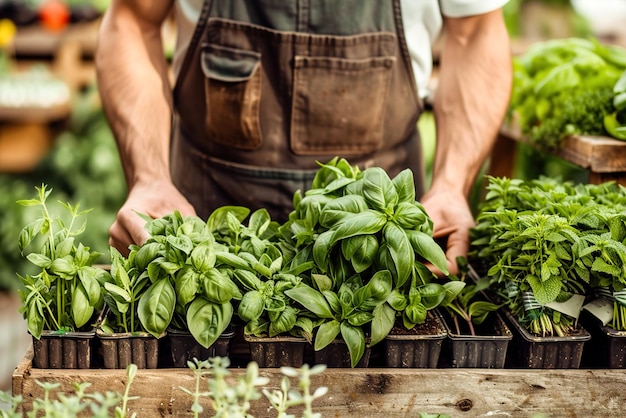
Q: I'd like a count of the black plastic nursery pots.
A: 9